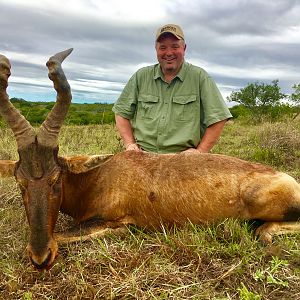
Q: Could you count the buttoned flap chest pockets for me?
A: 2